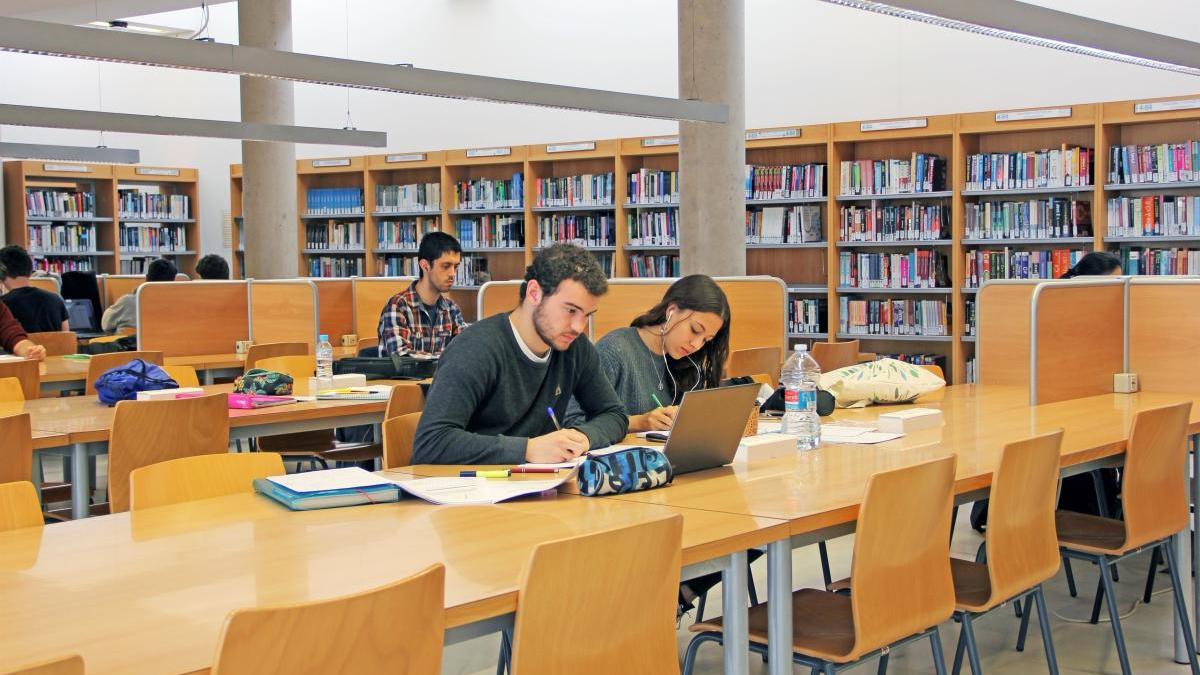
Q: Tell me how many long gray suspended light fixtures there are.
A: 4